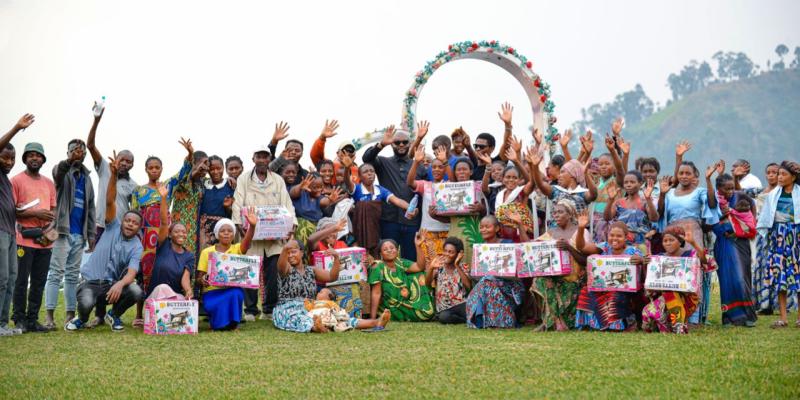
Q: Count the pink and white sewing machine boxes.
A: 9